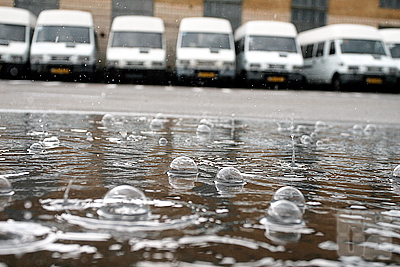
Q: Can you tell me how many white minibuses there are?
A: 7